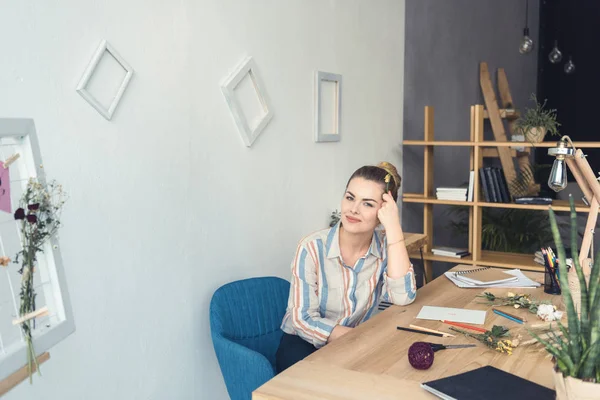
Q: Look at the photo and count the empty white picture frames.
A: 3